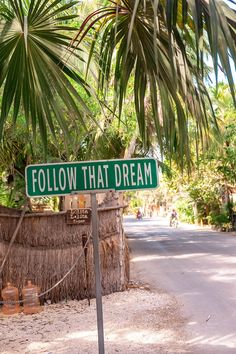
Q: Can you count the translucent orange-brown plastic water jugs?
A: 2